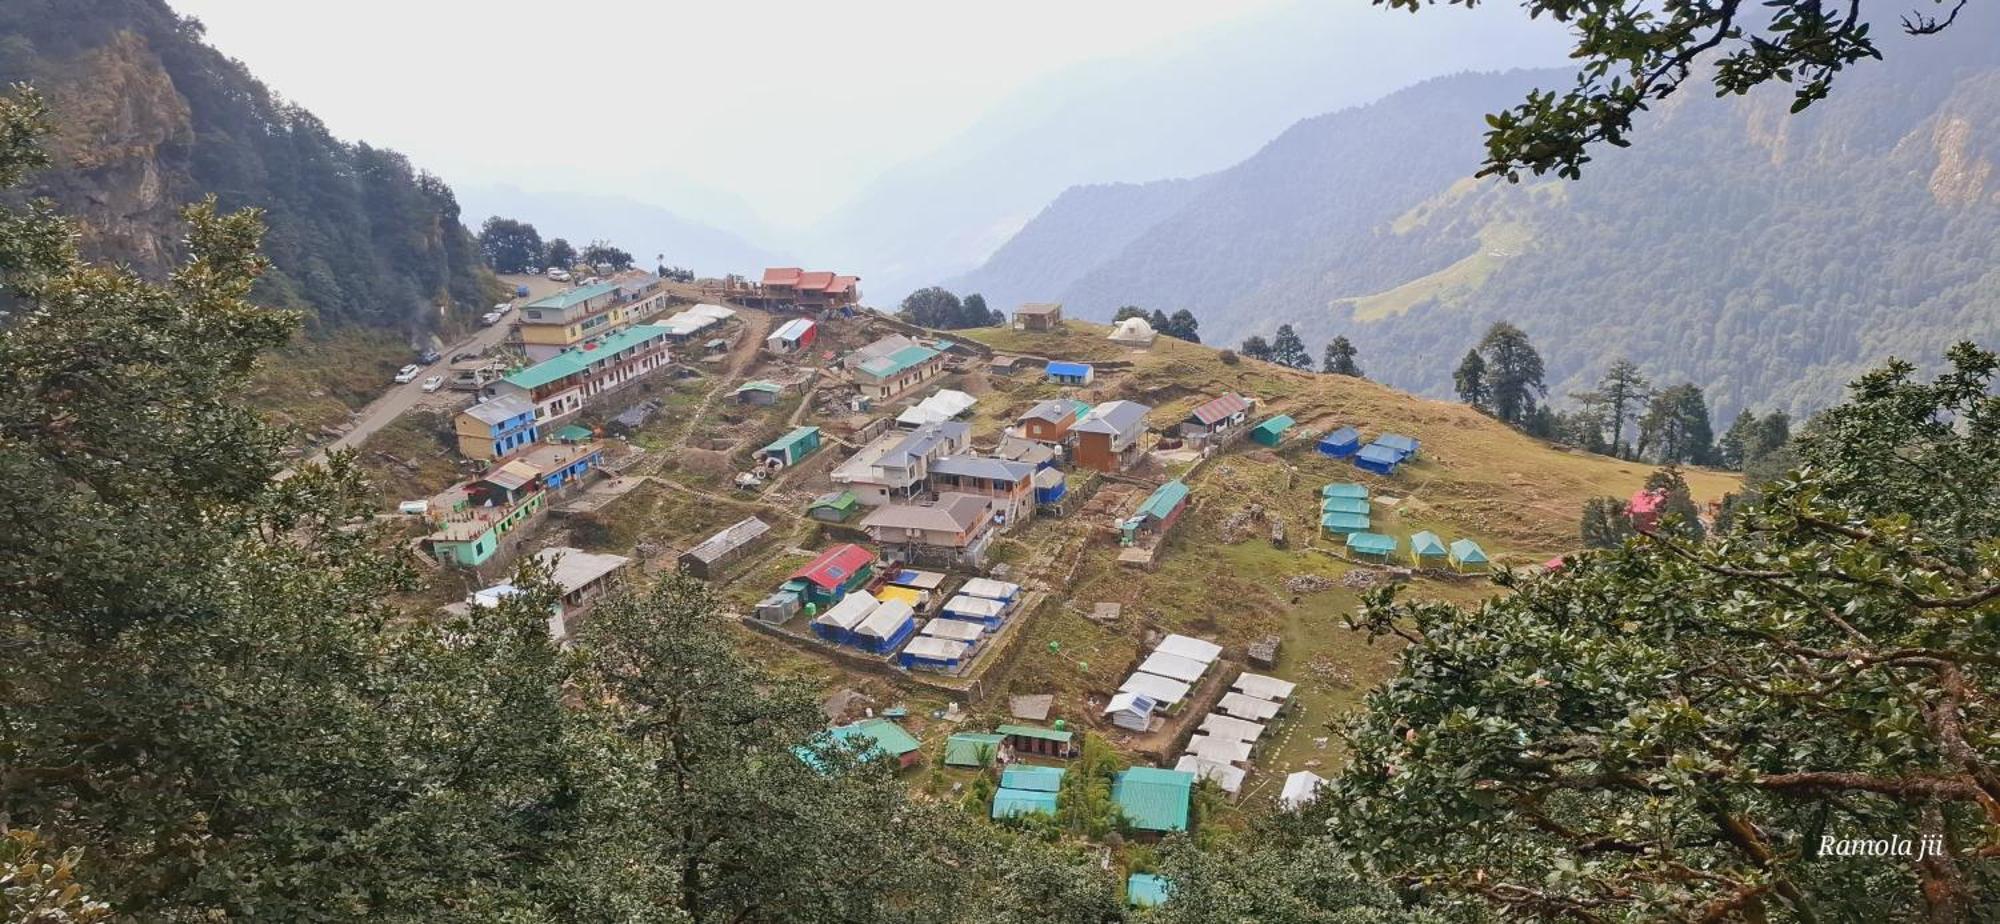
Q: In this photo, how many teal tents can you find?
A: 6